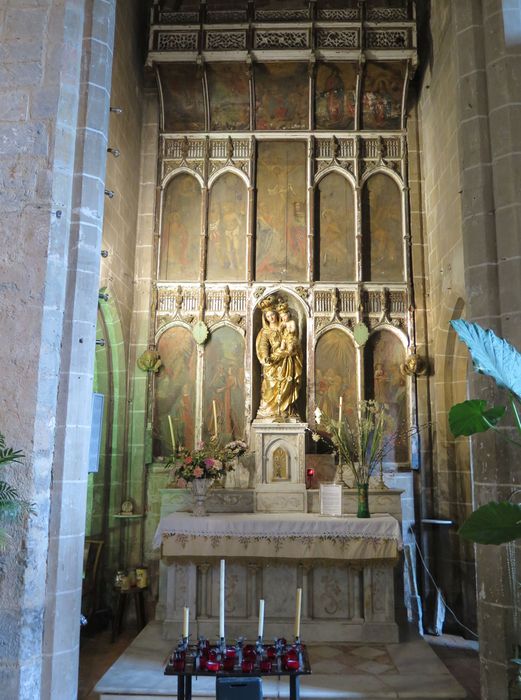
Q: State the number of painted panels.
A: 14